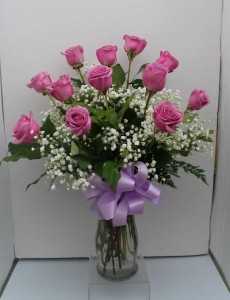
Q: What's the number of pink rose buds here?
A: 12